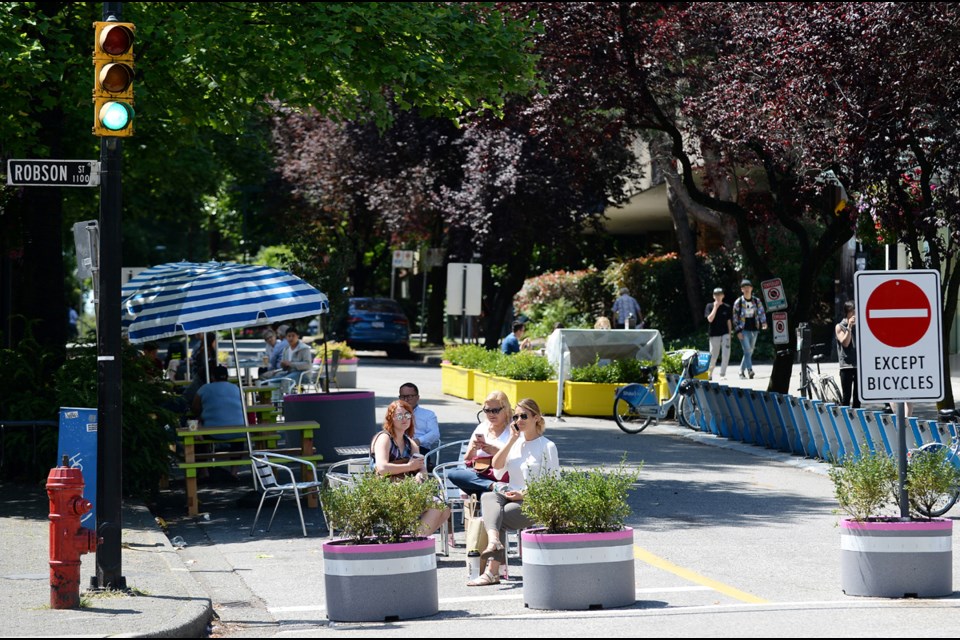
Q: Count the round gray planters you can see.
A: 5